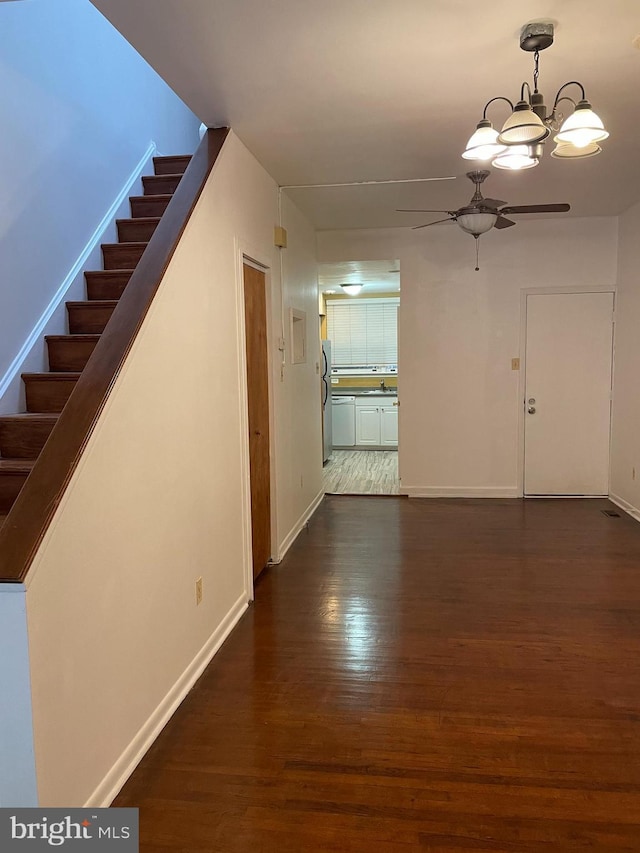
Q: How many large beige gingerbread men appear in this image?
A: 0